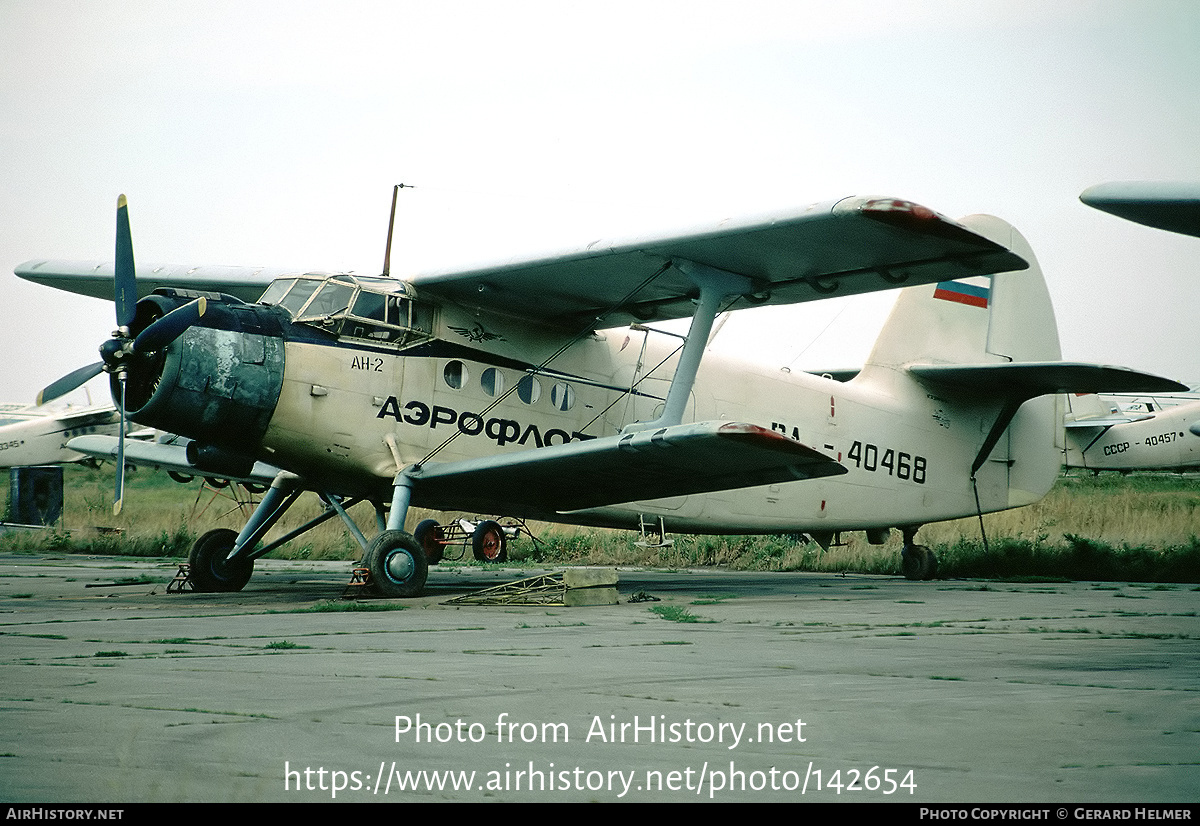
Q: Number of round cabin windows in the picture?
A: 4